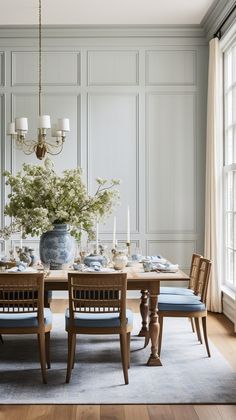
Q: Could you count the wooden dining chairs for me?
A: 4